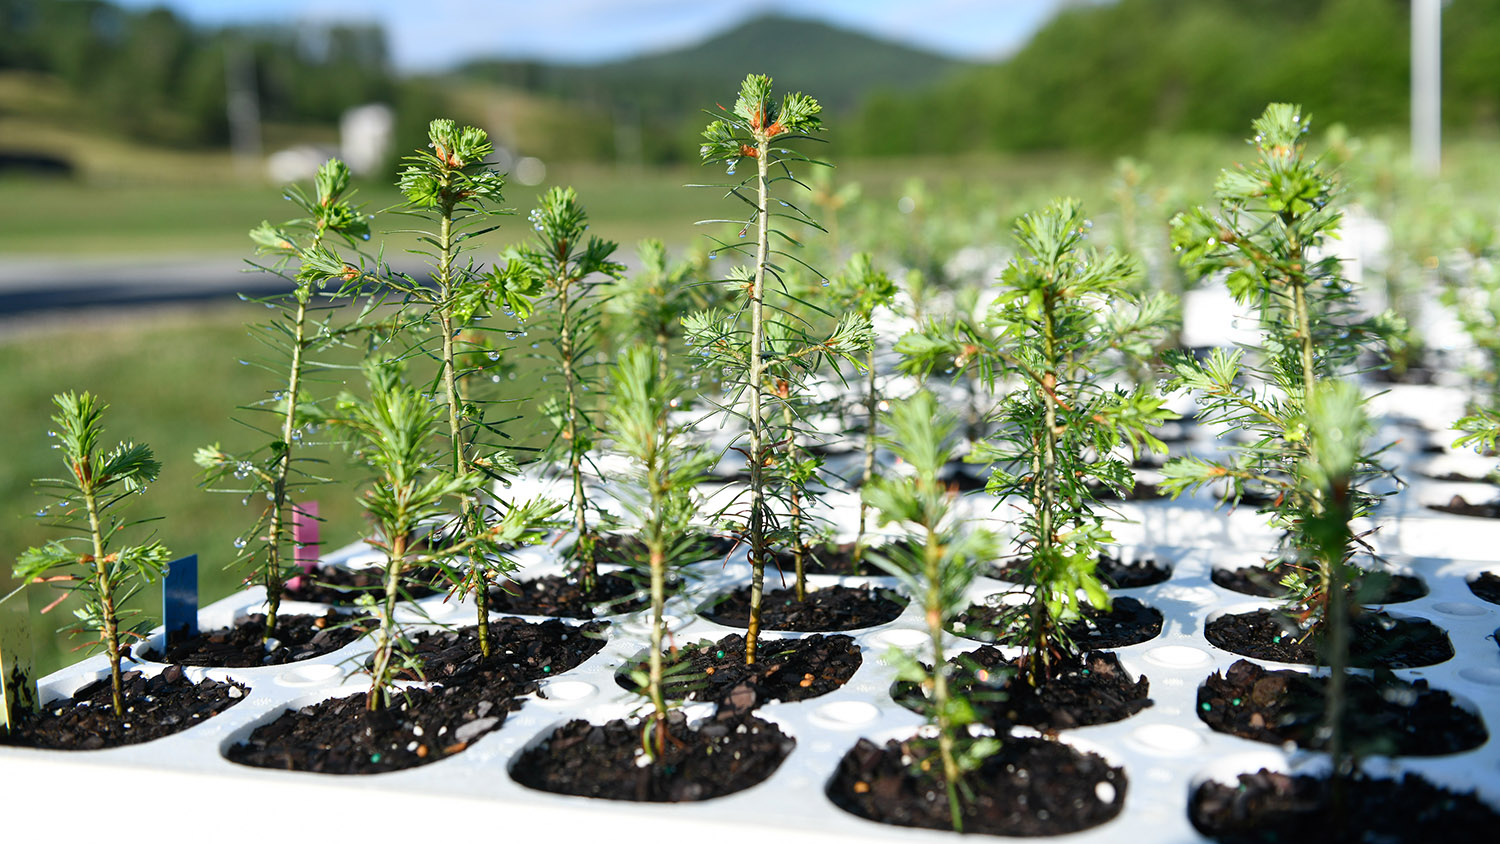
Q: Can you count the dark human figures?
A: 0